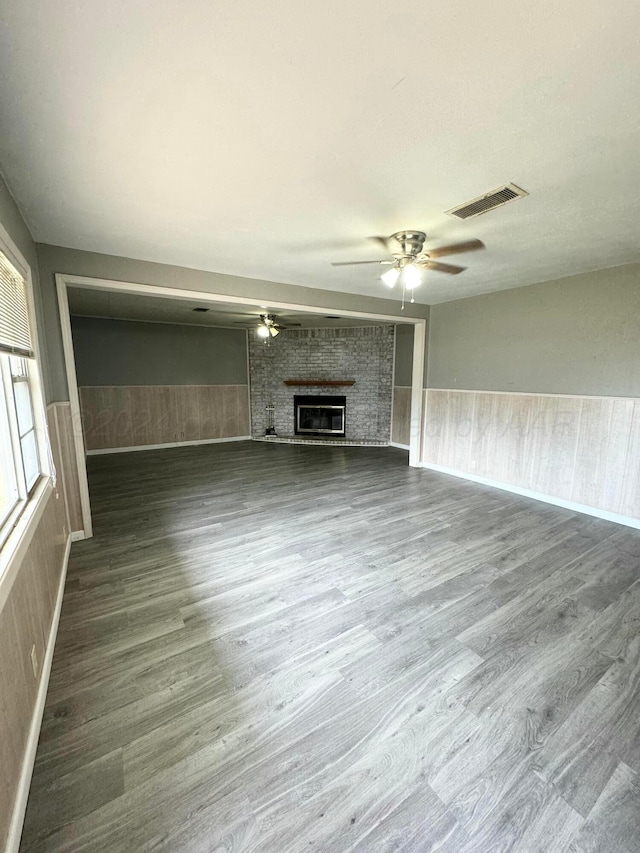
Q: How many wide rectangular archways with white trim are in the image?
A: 1